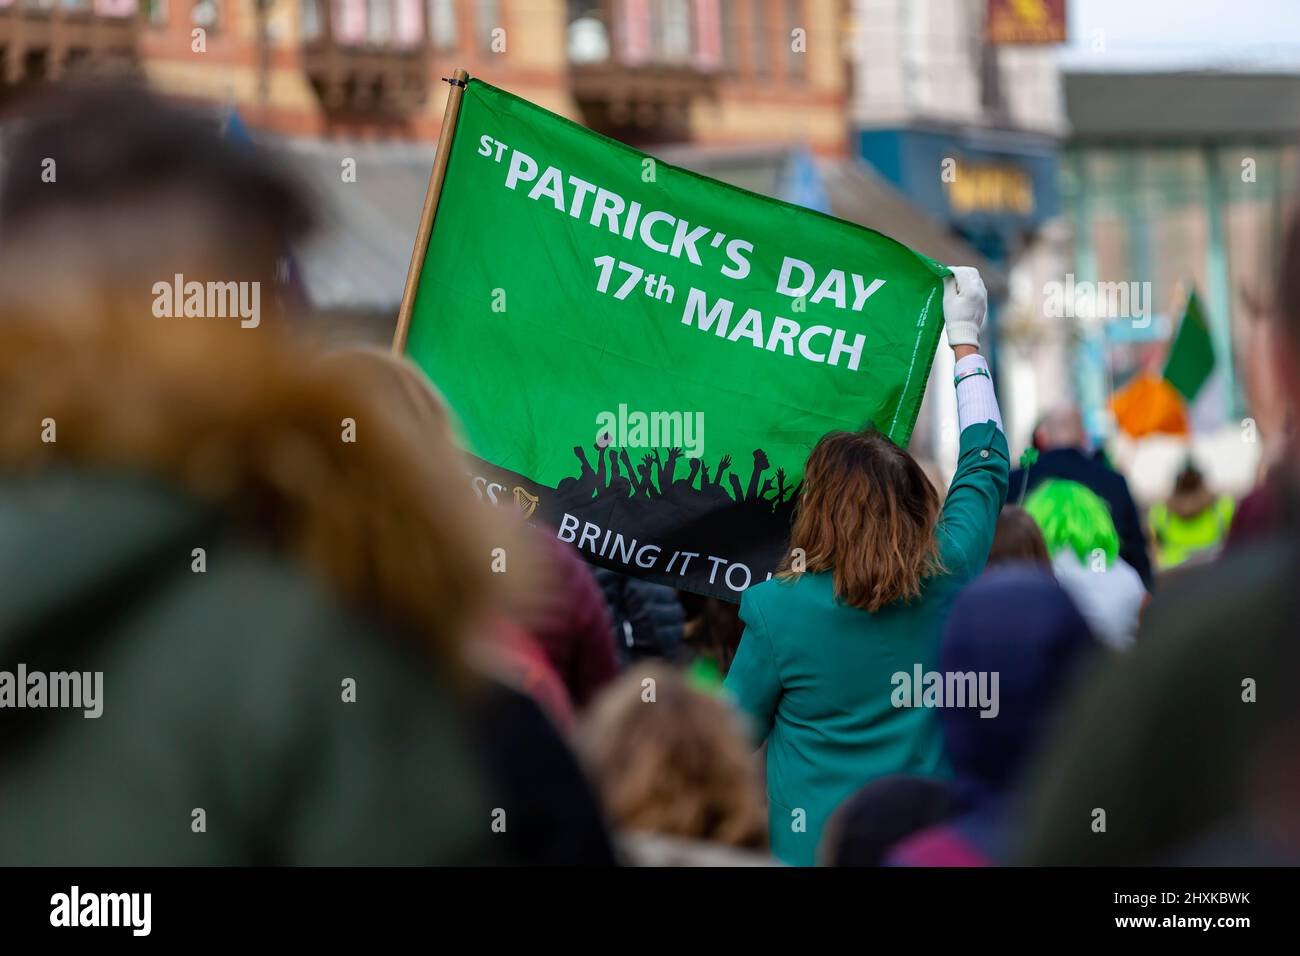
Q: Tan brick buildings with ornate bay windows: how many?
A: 1